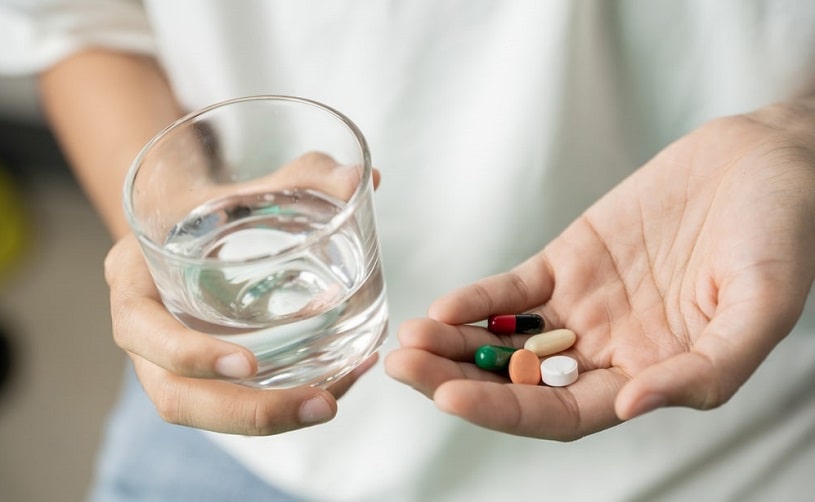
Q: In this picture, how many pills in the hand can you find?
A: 5